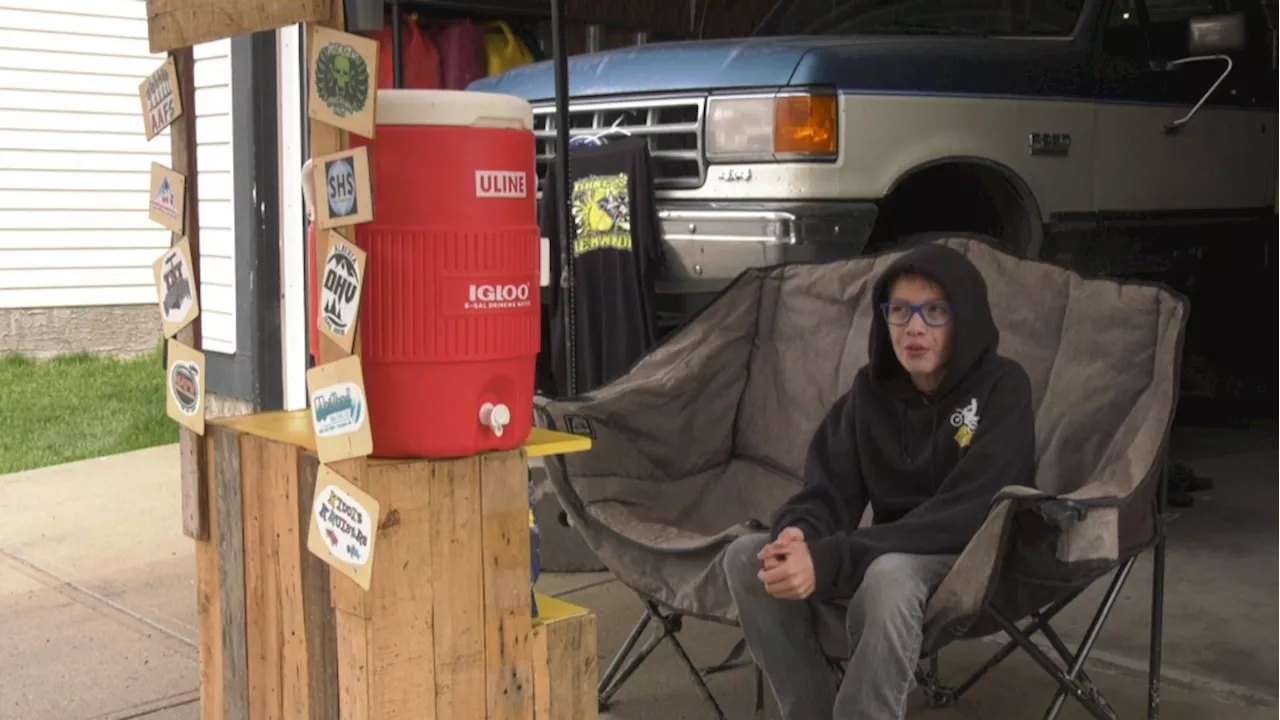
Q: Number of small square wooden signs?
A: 9